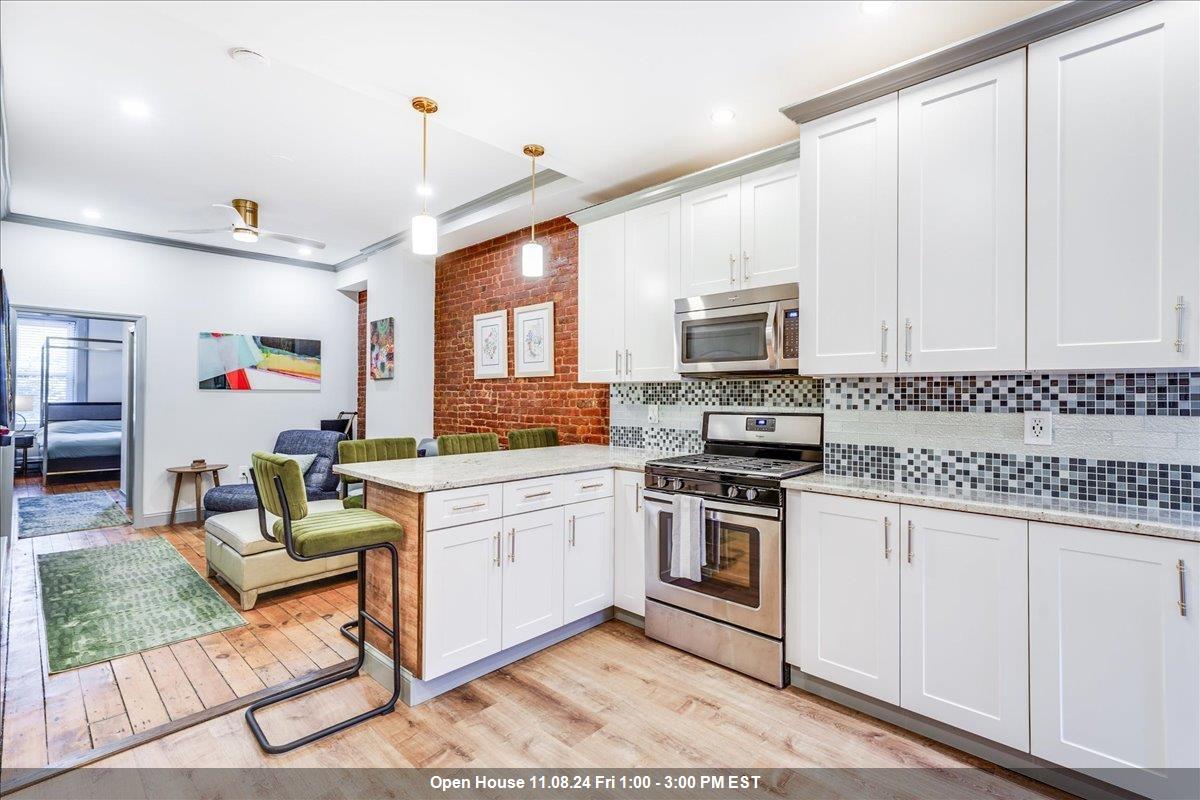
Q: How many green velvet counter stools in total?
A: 4